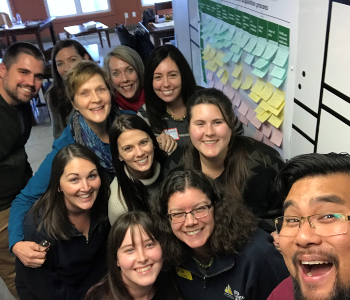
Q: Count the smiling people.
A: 10